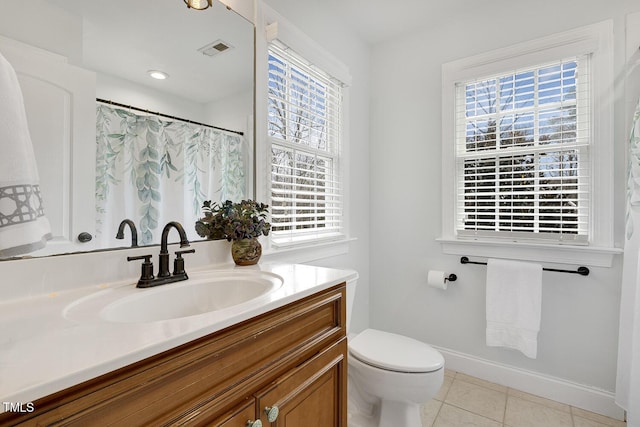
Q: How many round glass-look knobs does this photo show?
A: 2